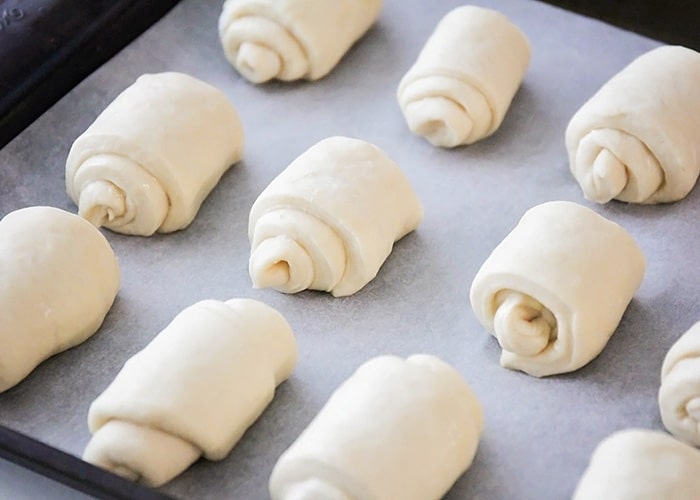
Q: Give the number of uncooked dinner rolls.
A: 11